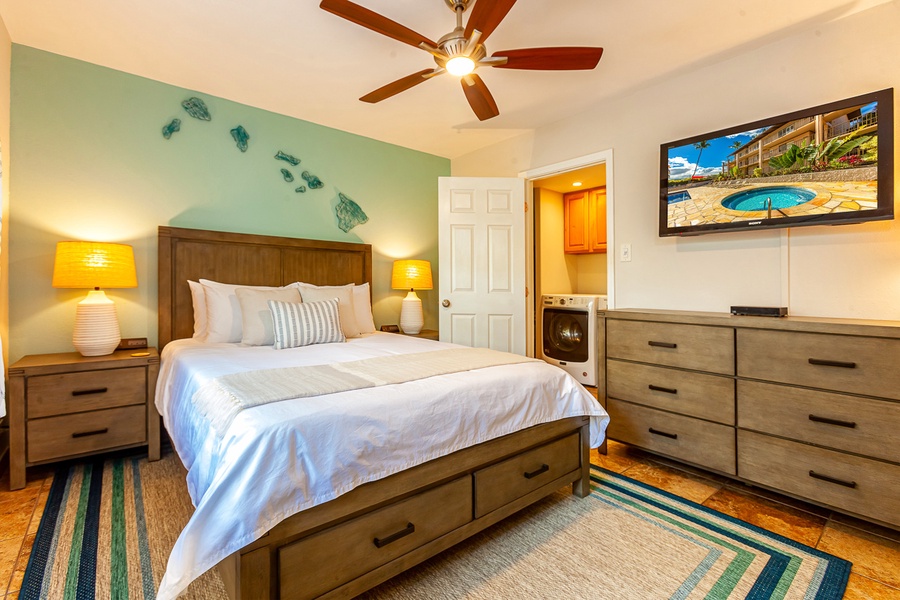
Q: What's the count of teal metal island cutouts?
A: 8